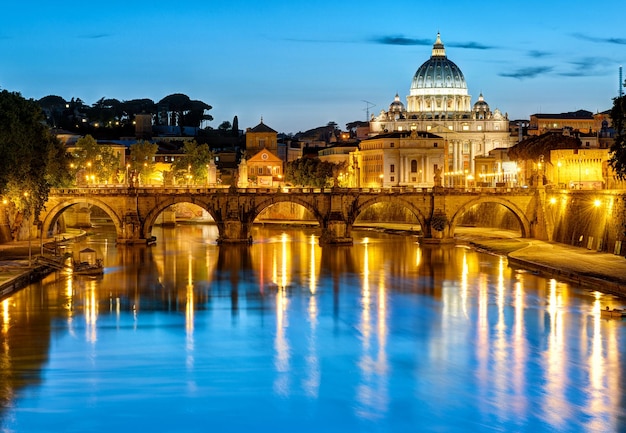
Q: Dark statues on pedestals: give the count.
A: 2